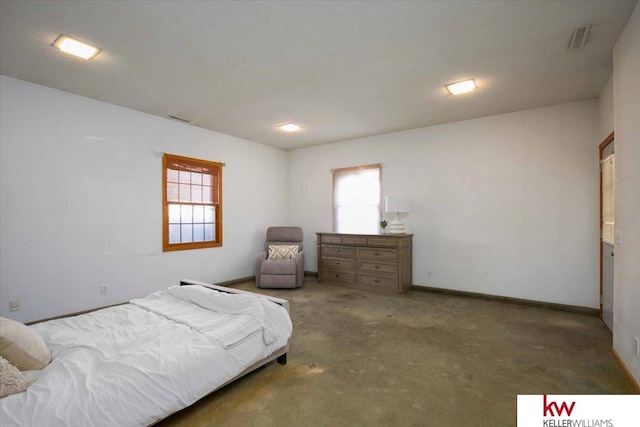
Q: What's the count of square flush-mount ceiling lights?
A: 3